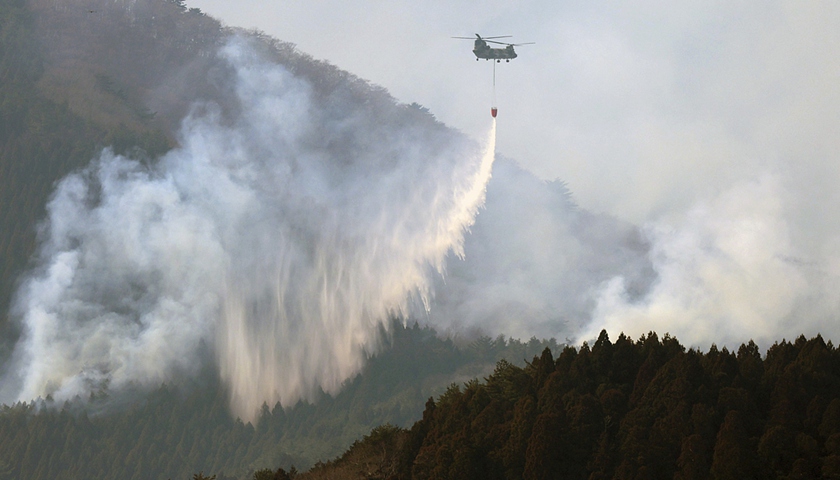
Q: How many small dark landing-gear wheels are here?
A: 4